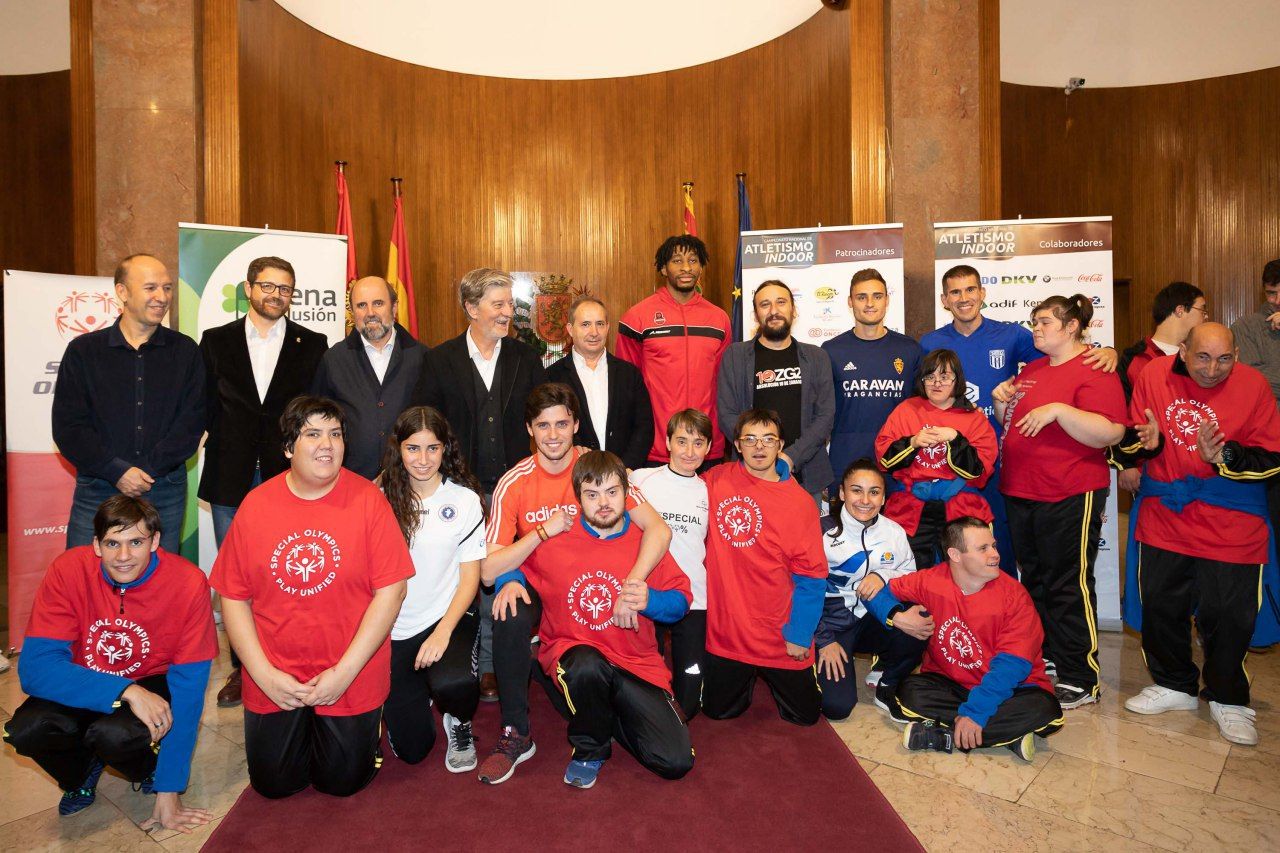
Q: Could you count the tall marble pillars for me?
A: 2